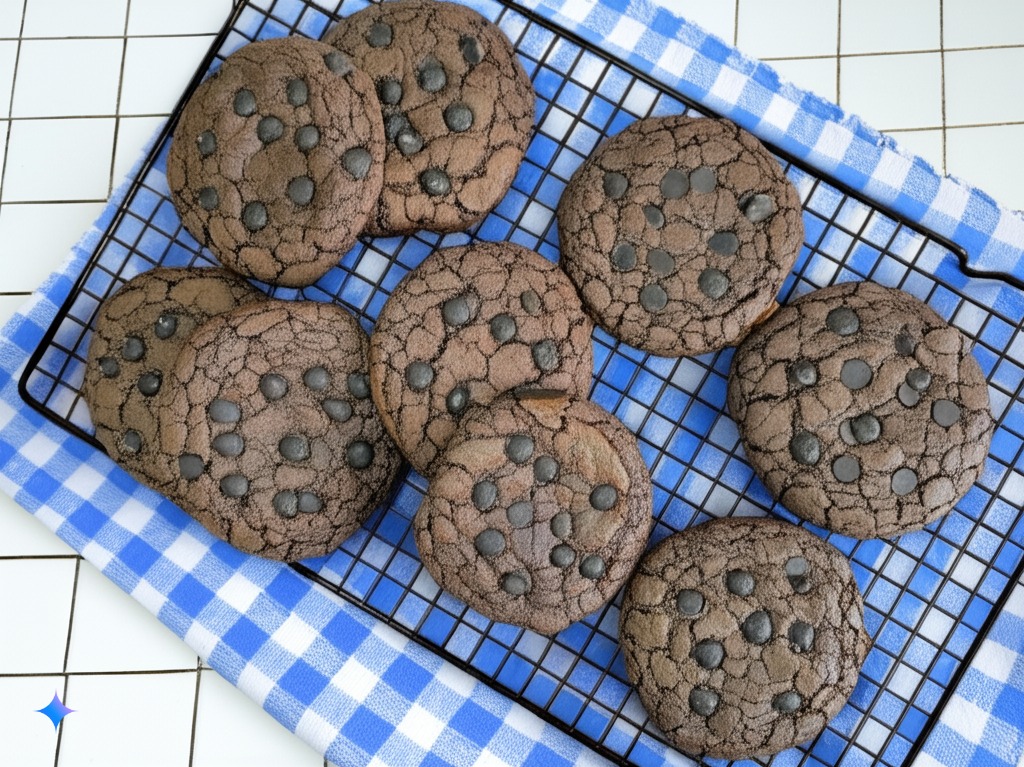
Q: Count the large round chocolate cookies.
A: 9